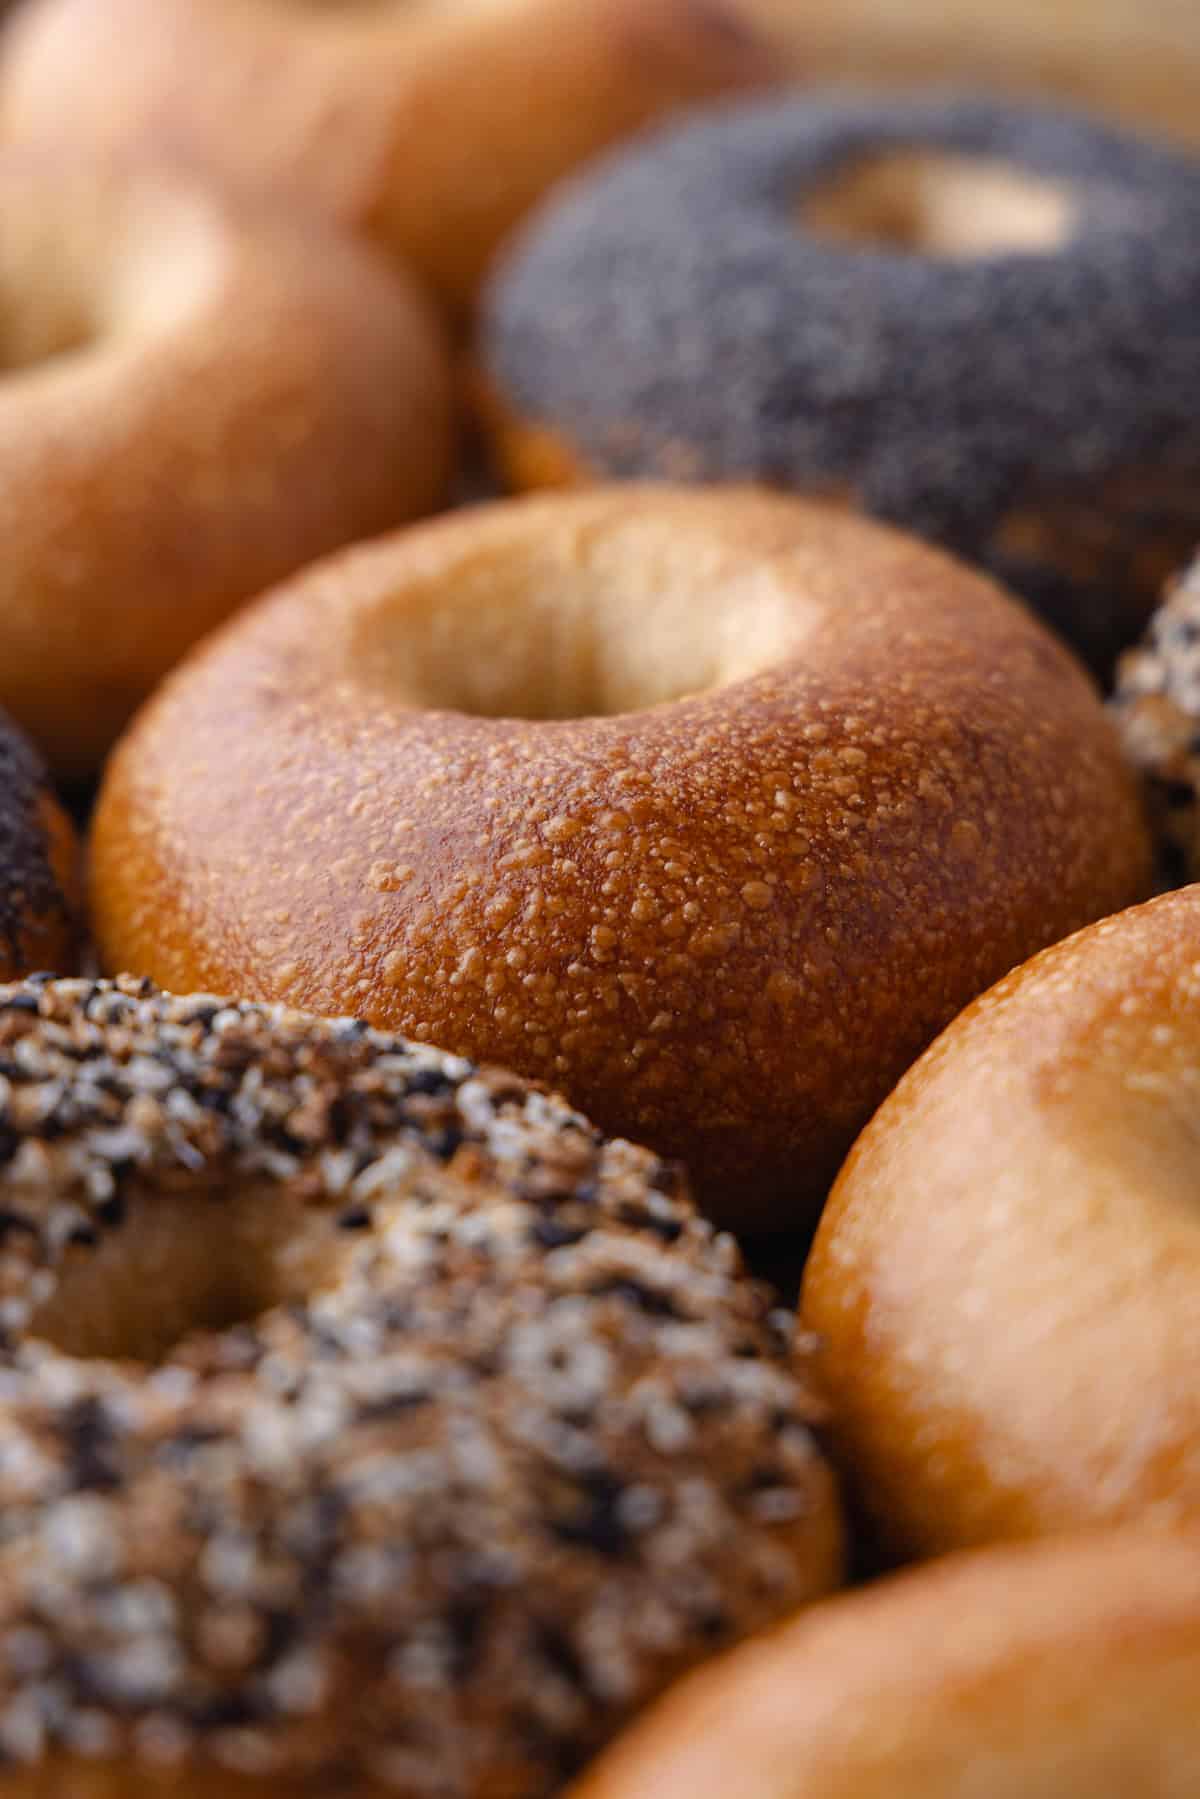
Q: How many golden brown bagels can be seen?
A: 5